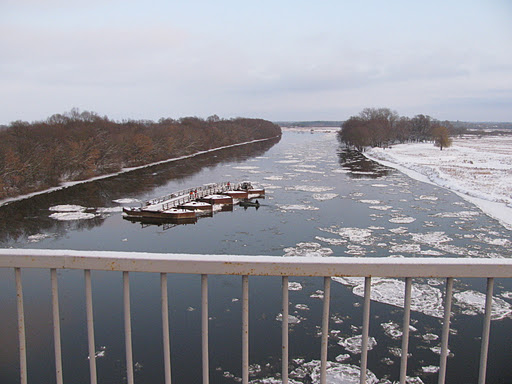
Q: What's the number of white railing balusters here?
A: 13